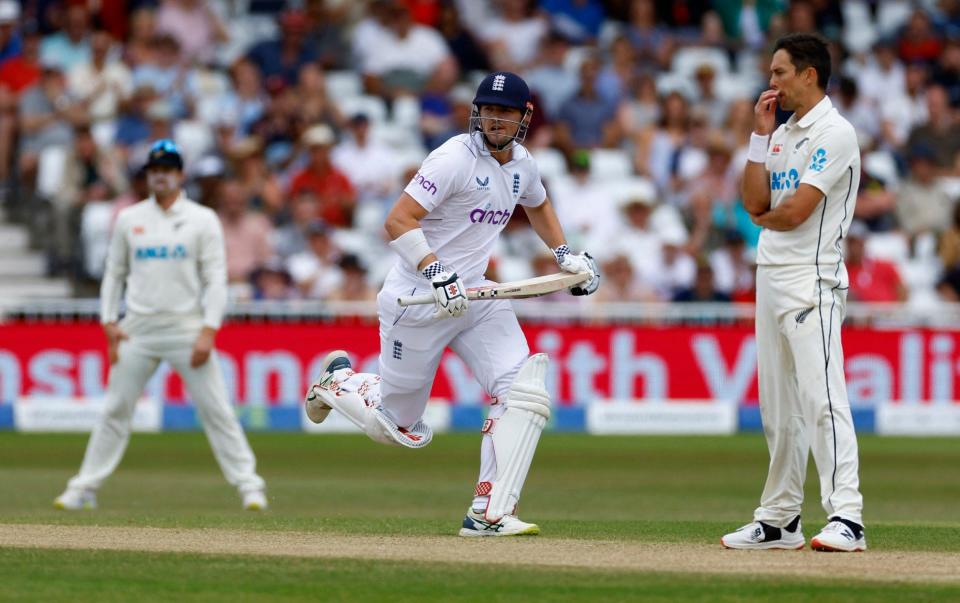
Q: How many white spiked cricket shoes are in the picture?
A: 6